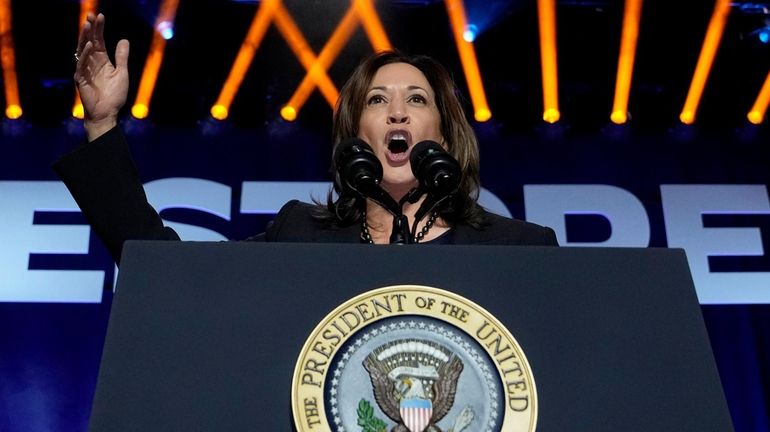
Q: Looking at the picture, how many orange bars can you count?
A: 12